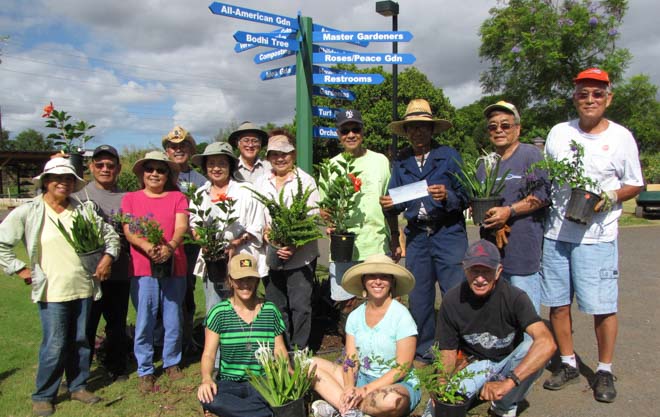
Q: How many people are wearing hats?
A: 14